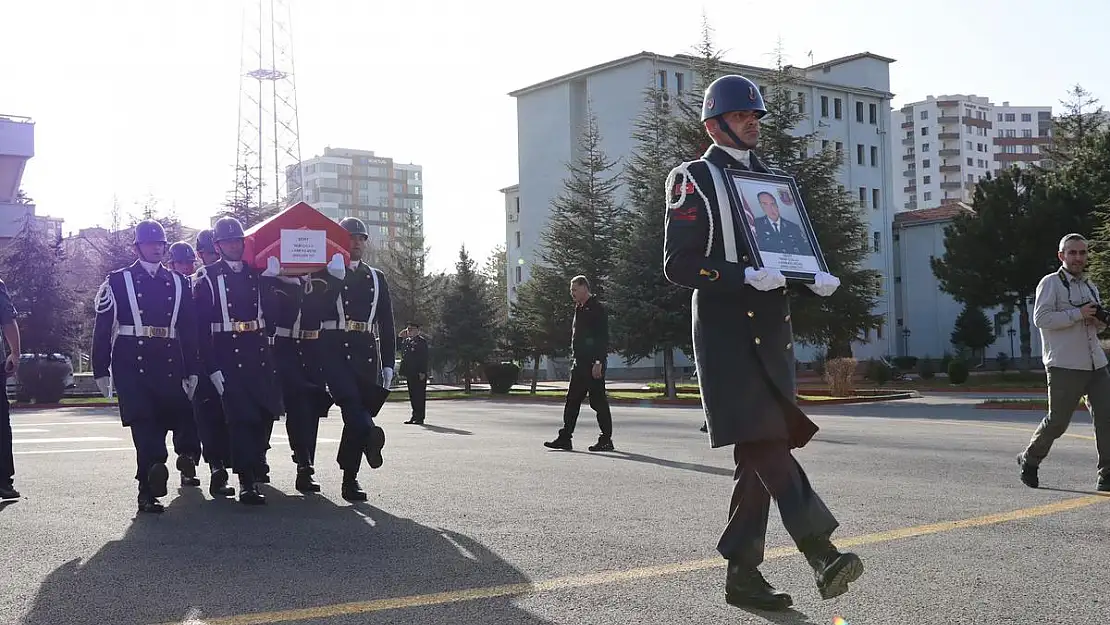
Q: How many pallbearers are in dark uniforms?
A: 6